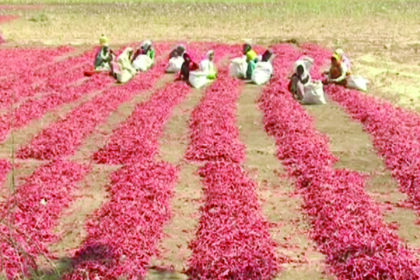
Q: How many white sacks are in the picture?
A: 8